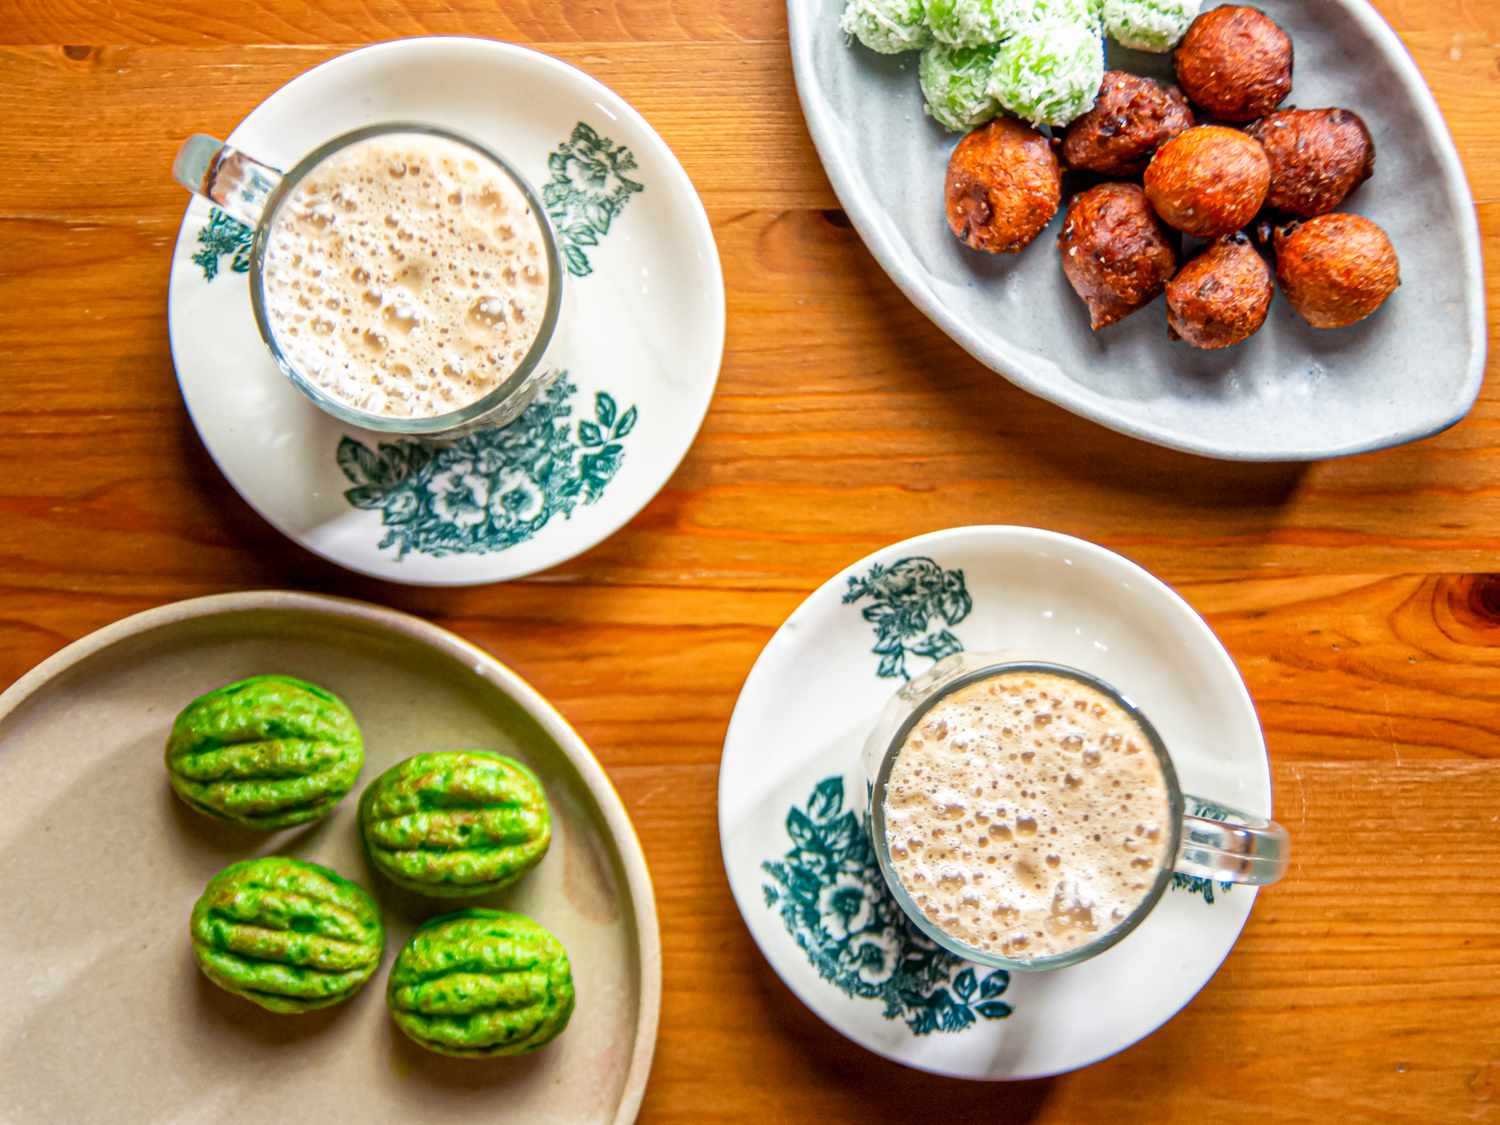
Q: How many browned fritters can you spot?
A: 8